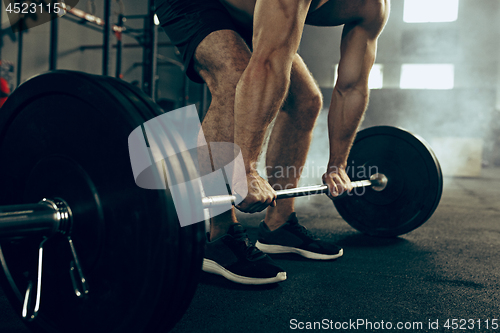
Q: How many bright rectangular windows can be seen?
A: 3